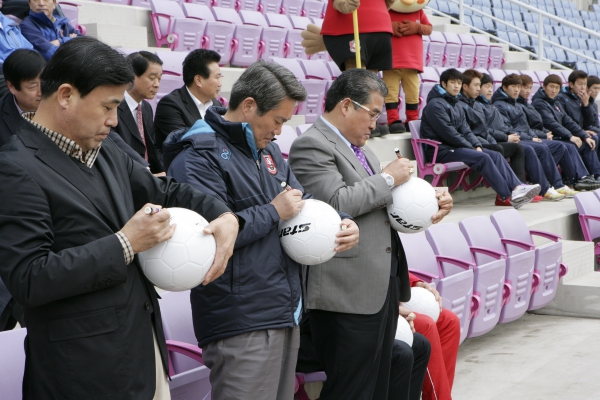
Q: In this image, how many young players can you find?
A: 8